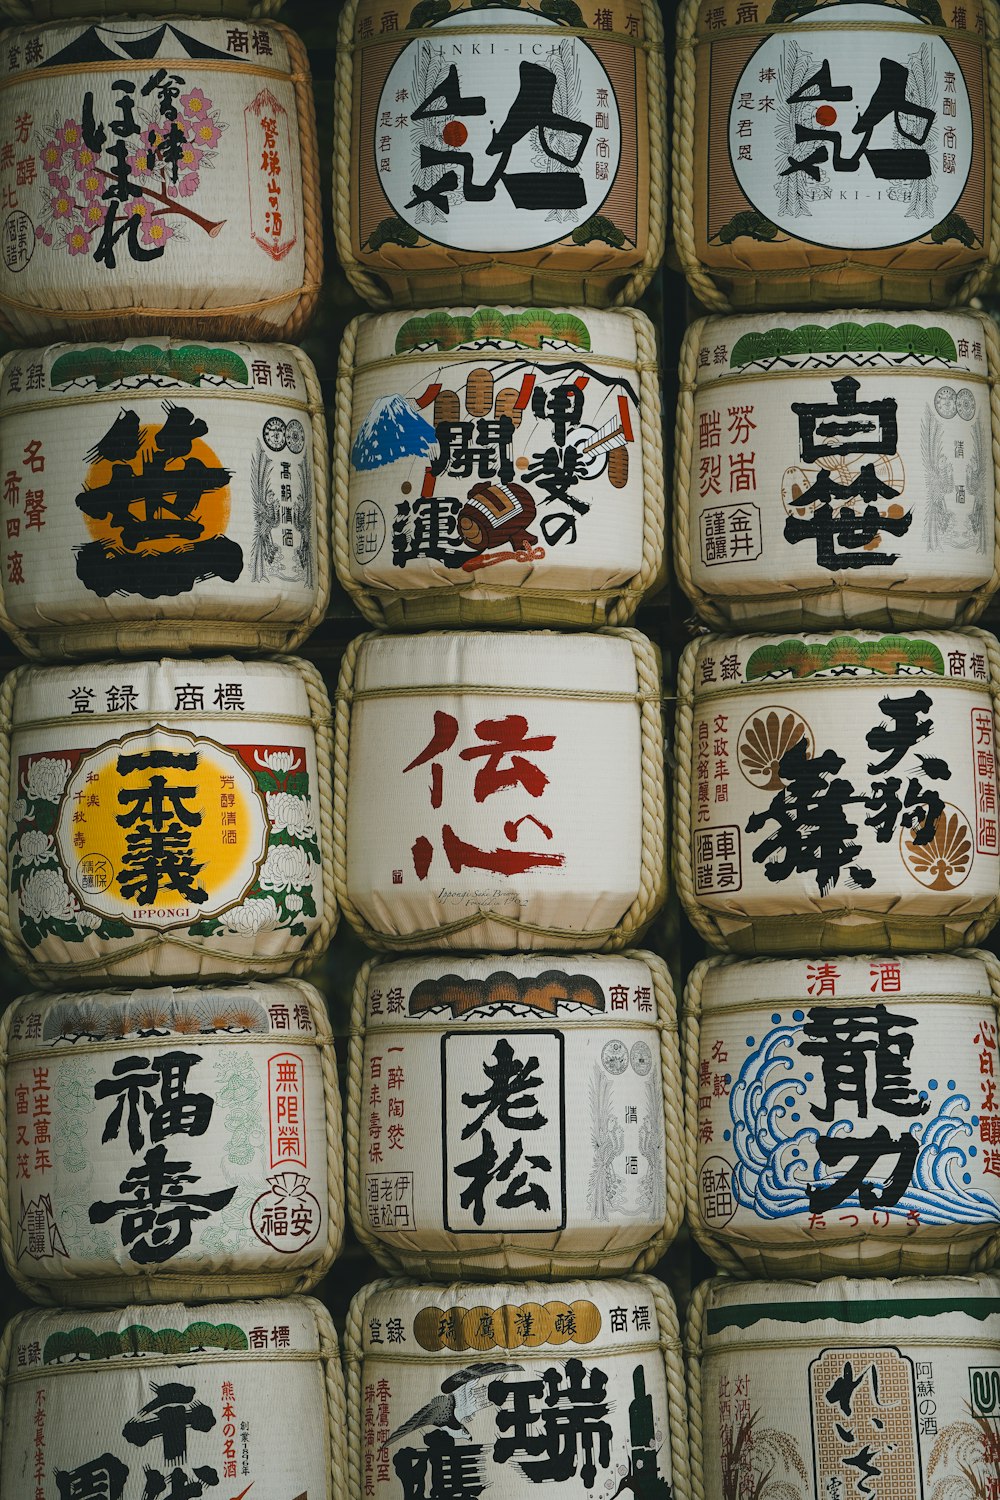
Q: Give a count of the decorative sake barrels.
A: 15